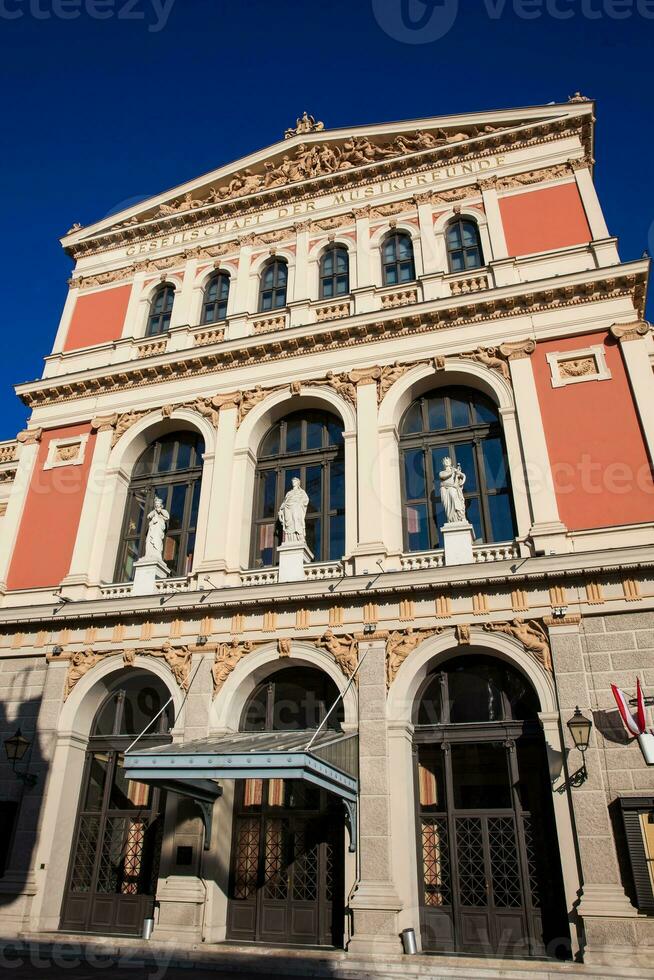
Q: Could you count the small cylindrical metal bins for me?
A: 2